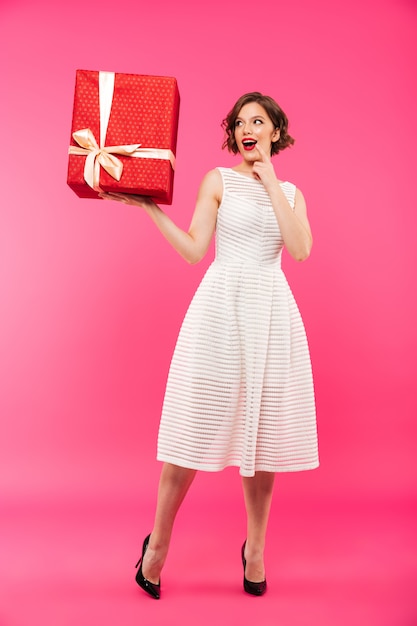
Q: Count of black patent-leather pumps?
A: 2